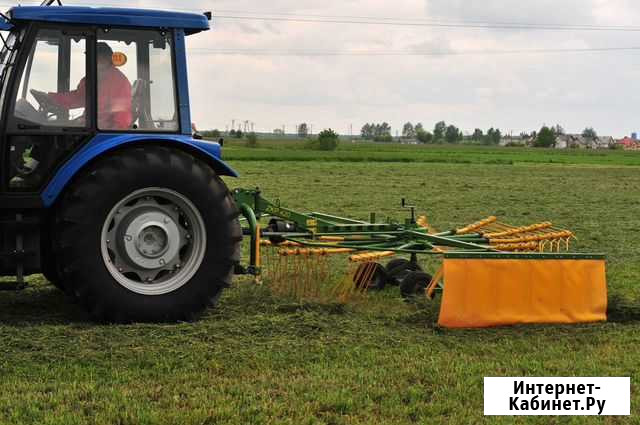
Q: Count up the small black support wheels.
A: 3